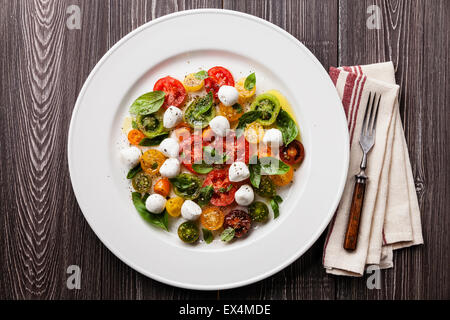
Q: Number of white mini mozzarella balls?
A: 11